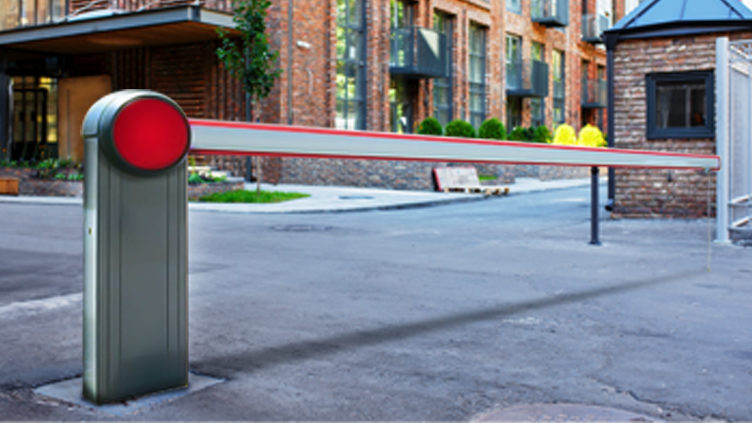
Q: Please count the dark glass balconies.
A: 5